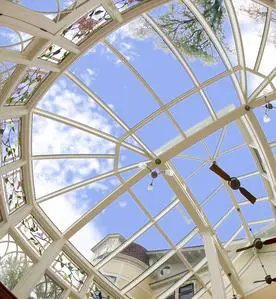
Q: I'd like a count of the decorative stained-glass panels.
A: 9